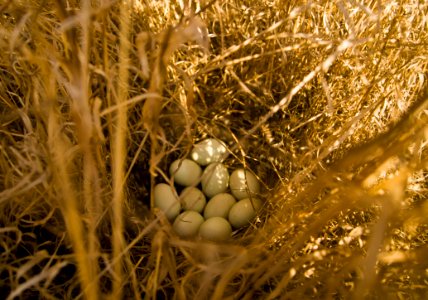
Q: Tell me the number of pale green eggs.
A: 10